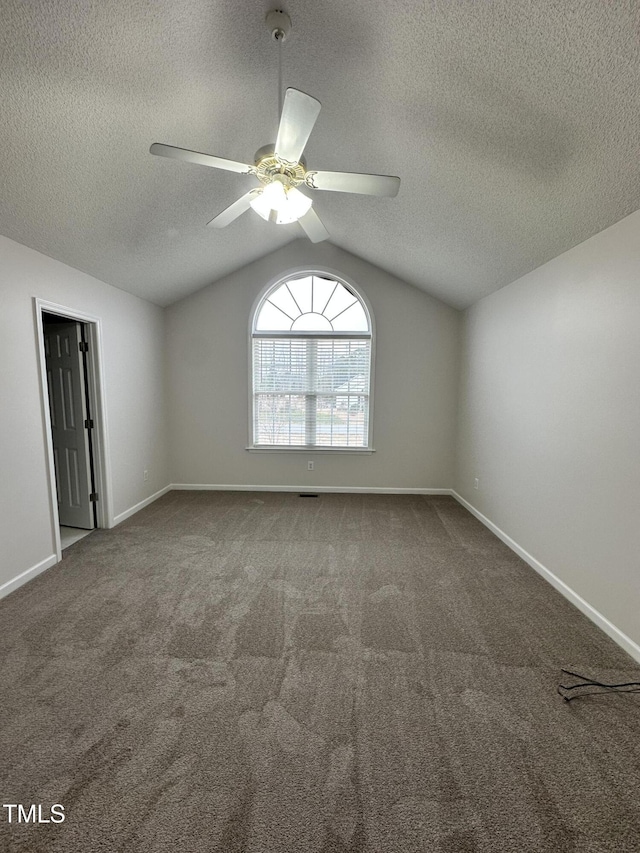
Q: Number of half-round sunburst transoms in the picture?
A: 1